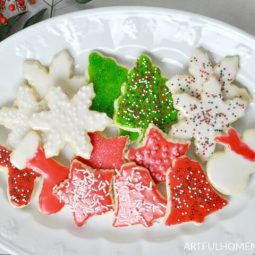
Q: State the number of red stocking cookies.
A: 2